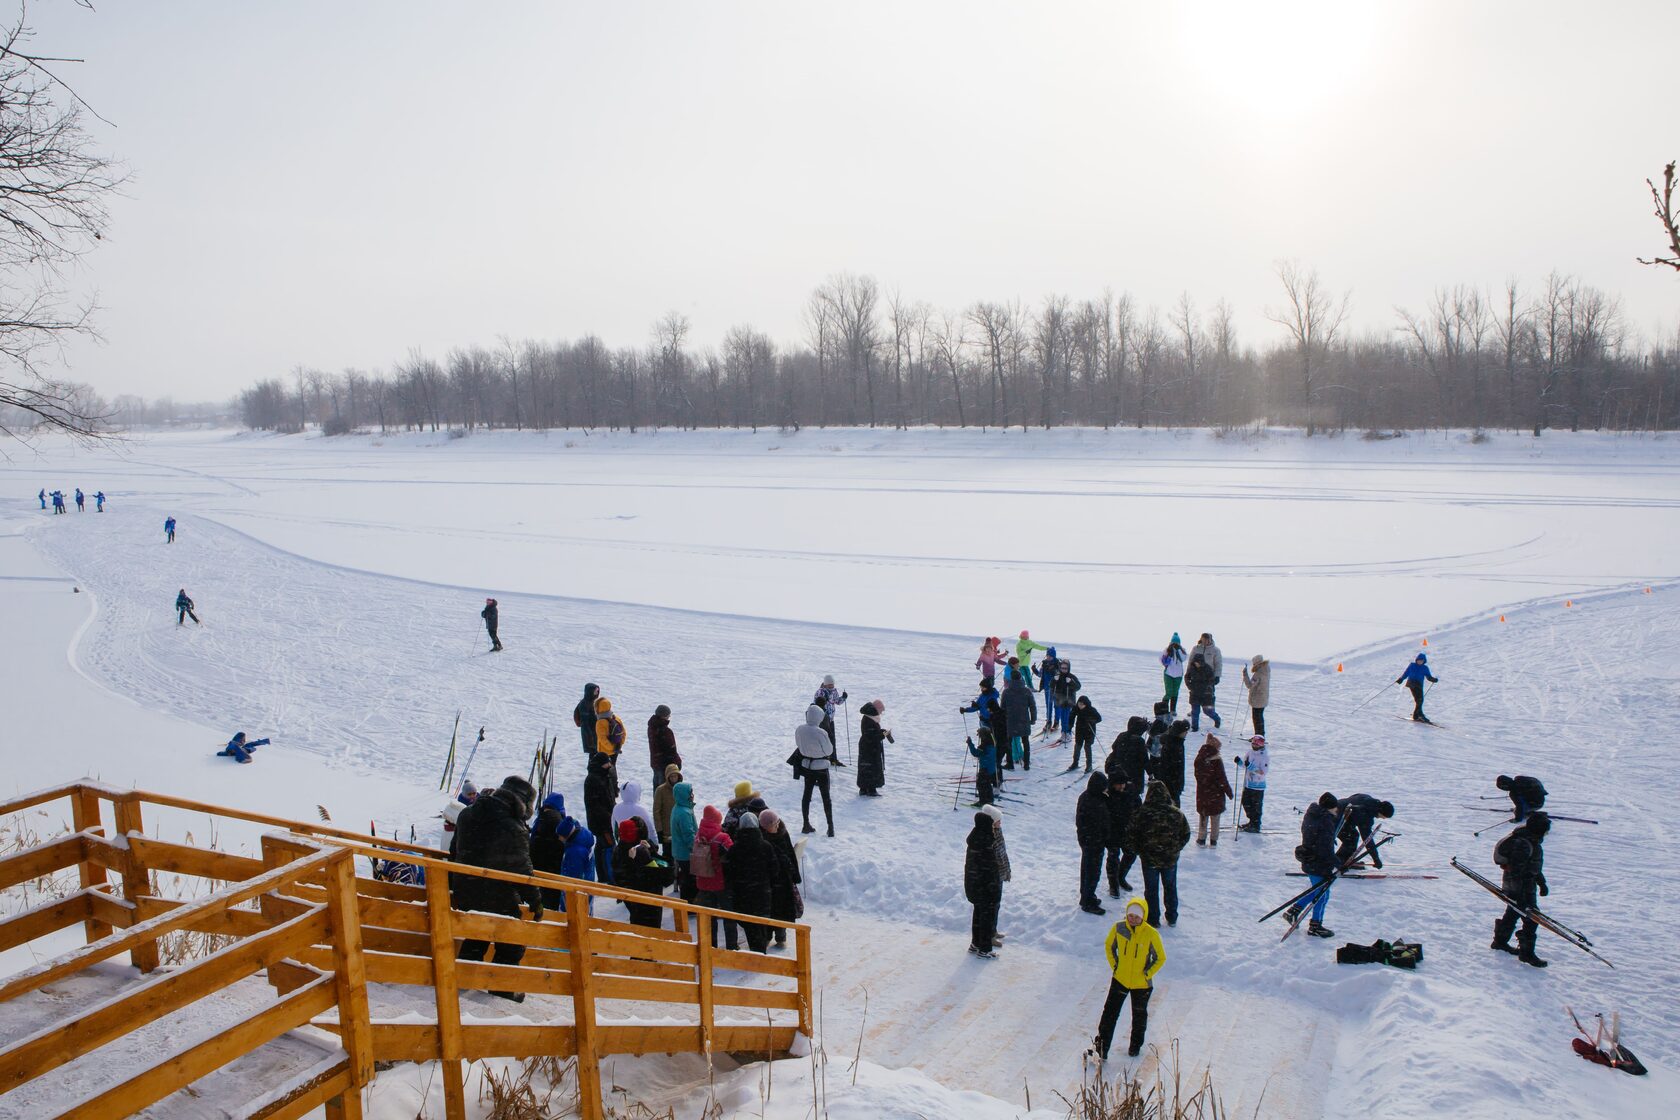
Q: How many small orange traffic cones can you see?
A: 5